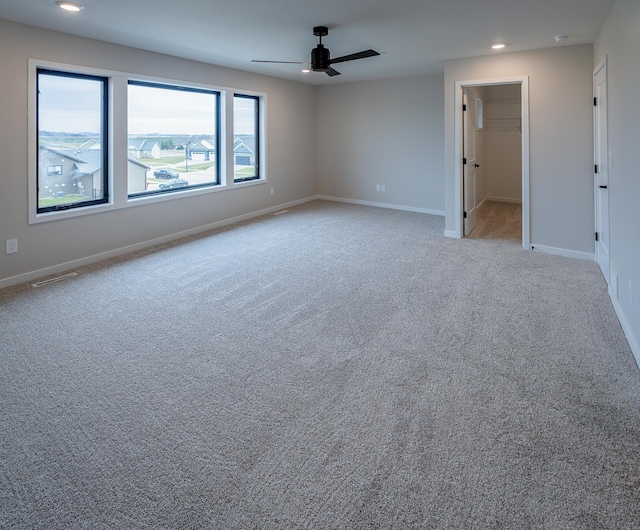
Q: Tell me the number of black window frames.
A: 3